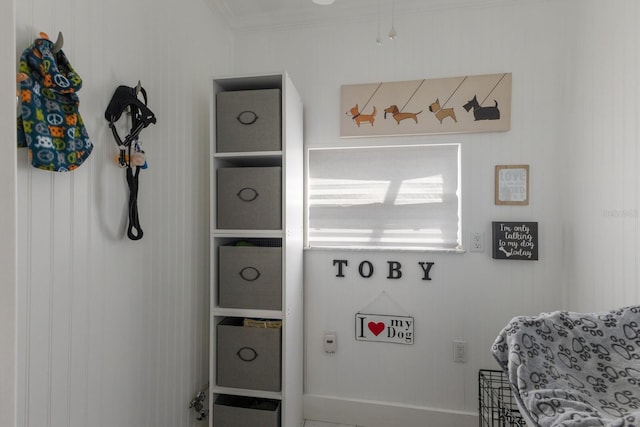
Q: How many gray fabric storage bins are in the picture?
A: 5